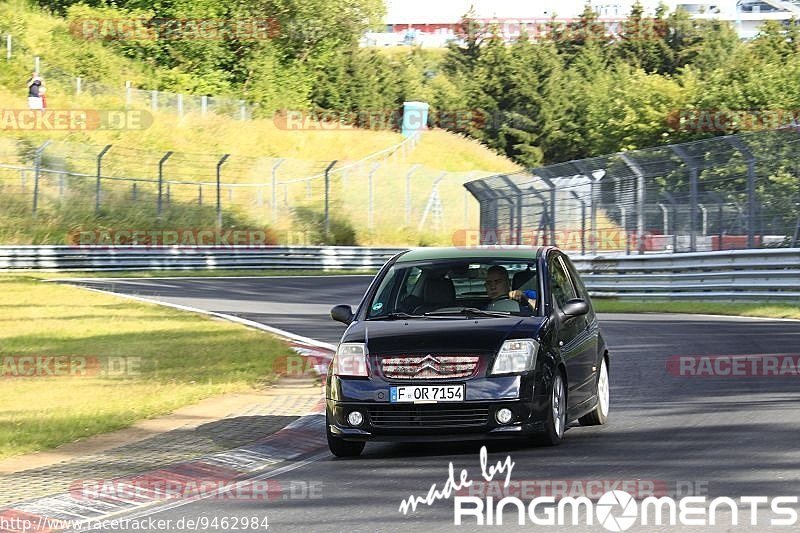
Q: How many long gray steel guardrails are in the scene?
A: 2